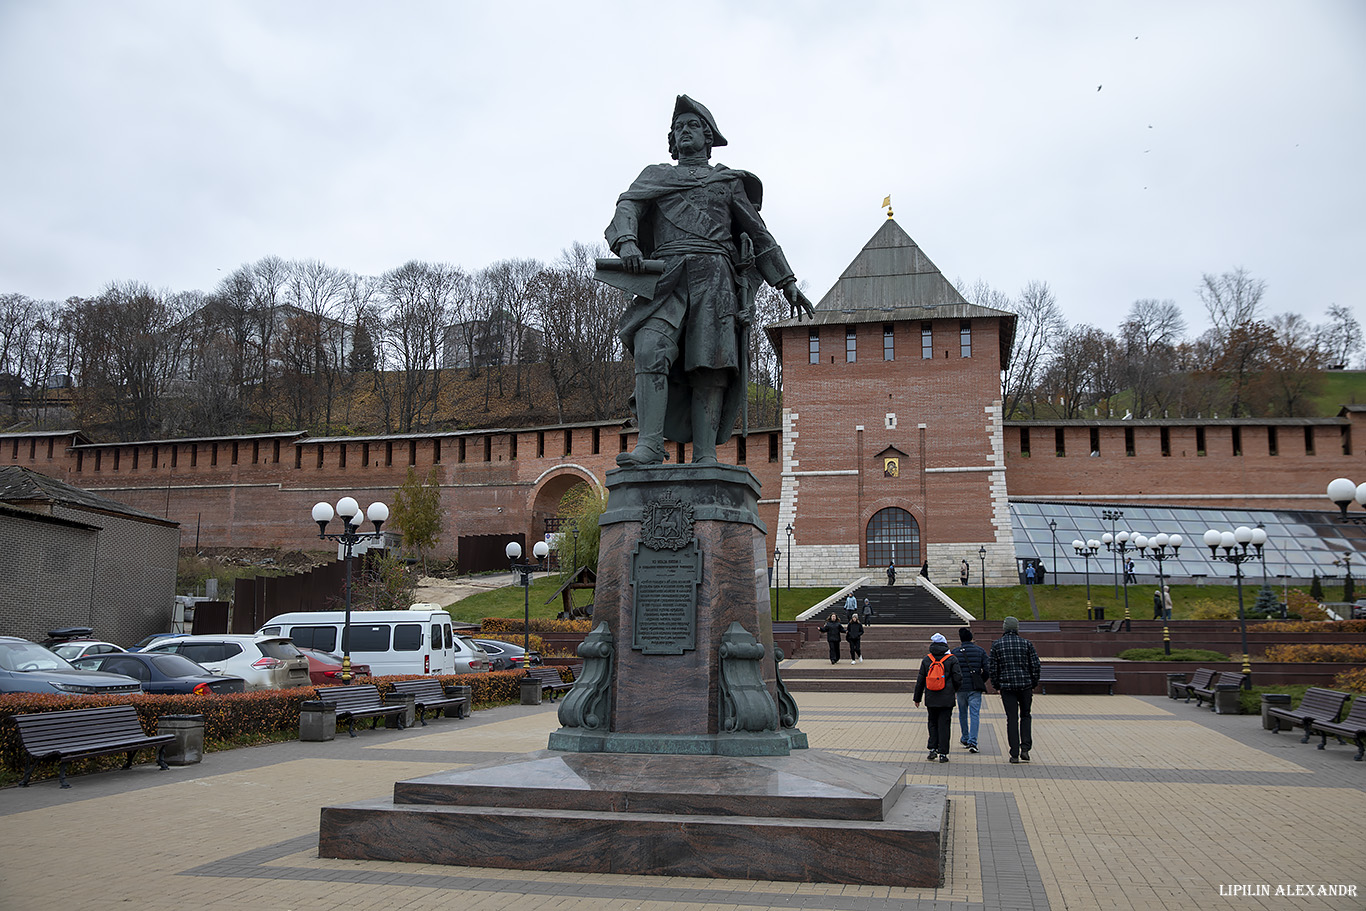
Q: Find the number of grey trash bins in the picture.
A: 8